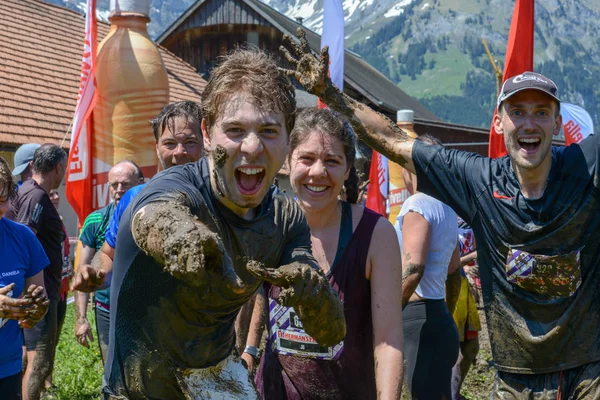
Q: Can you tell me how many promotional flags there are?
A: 5